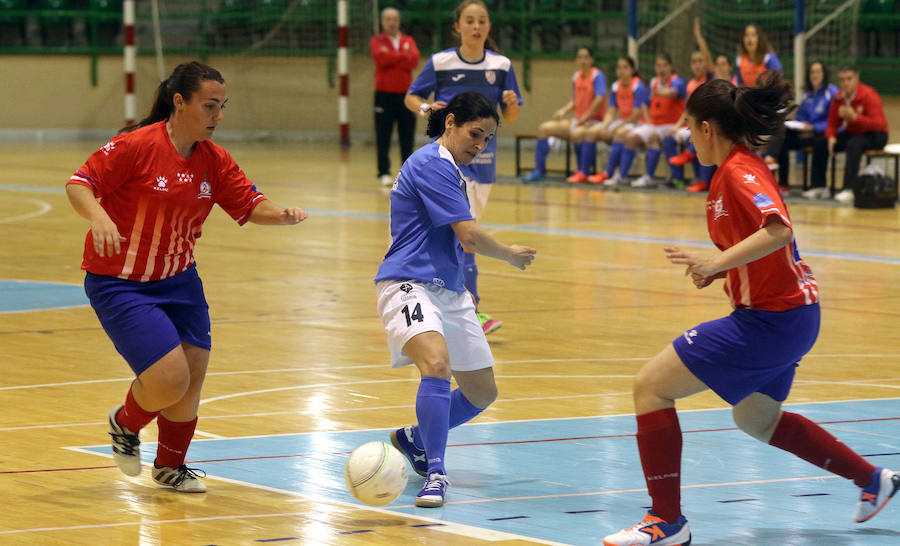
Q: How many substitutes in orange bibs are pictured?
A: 6